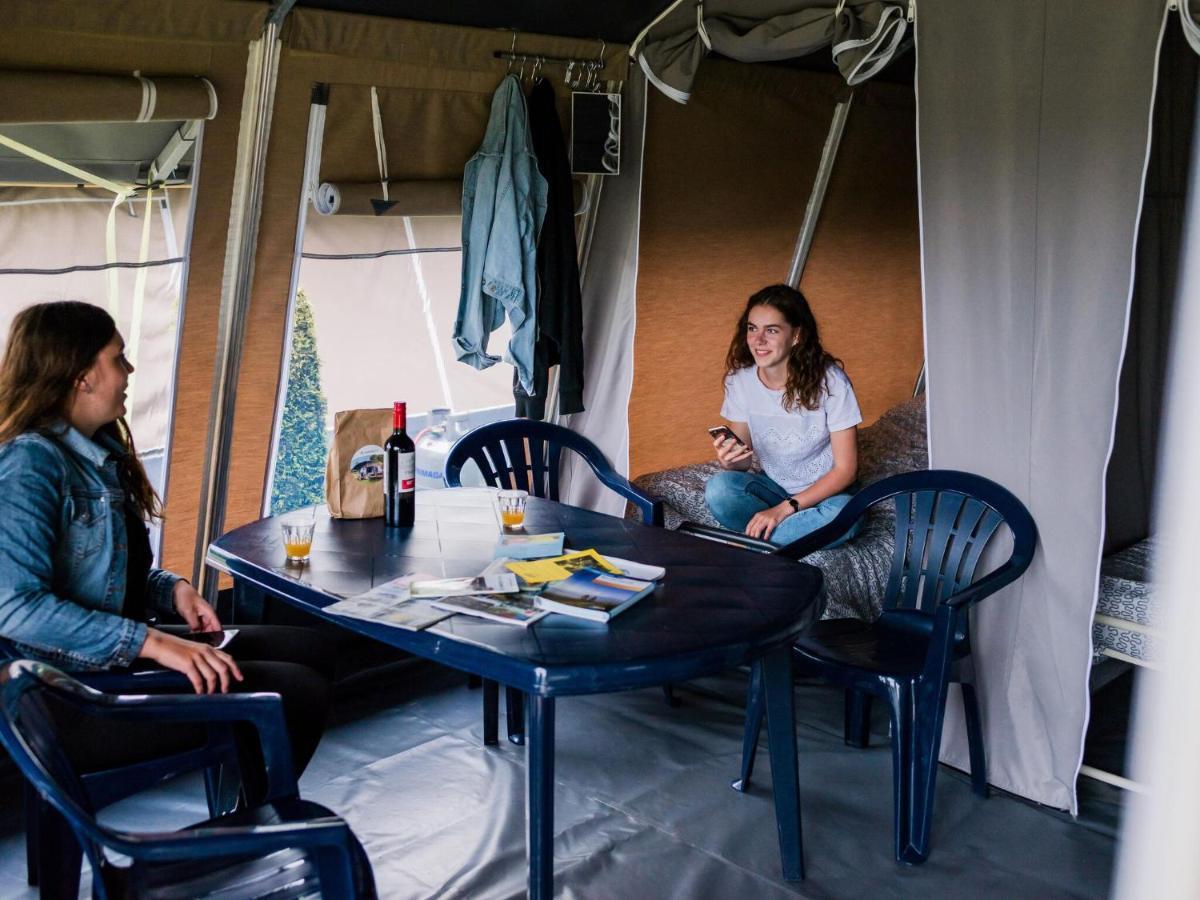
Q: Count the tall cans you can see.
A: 0